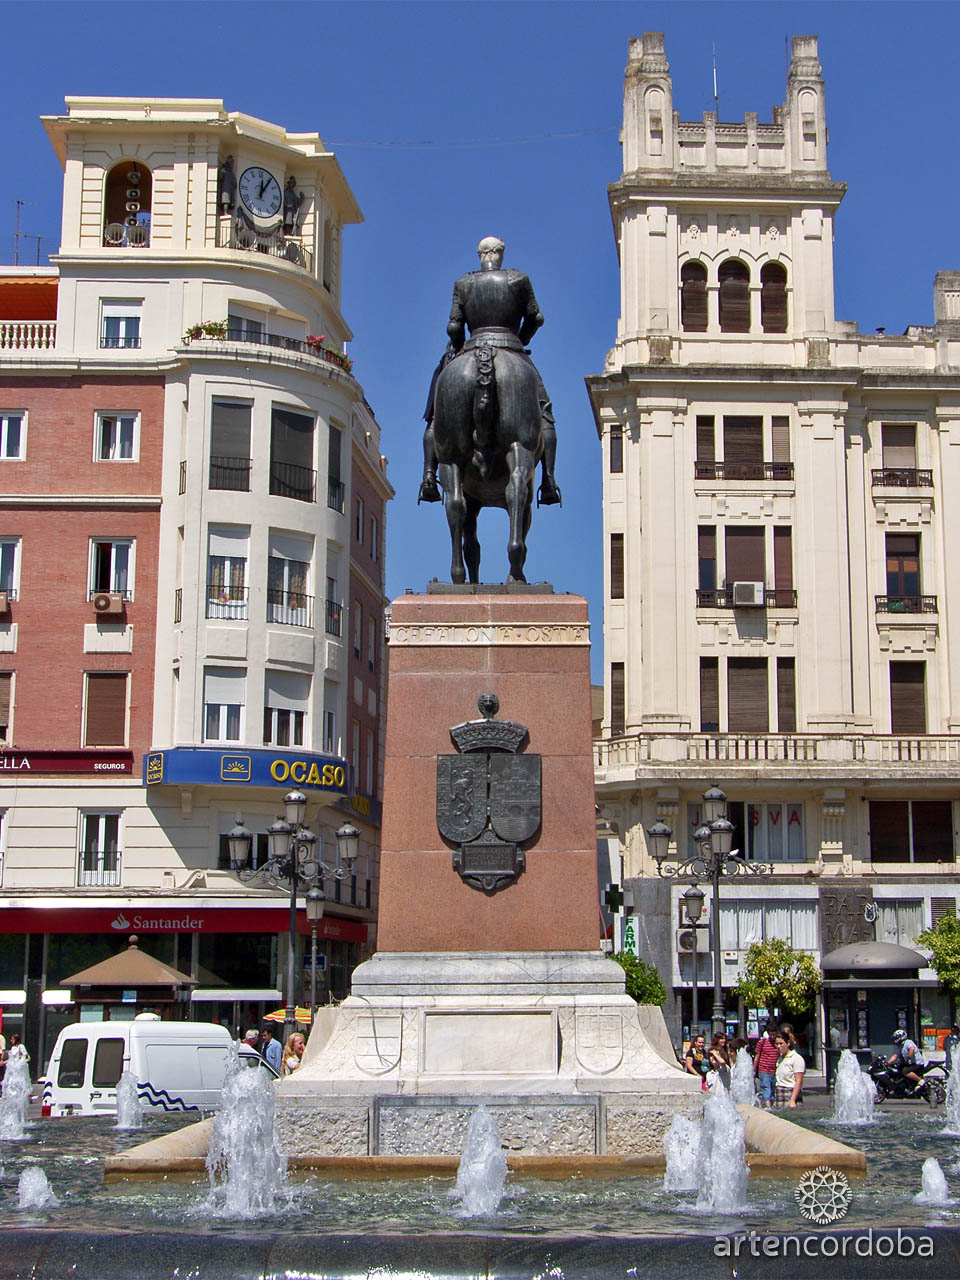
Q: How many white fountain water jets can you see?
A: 11